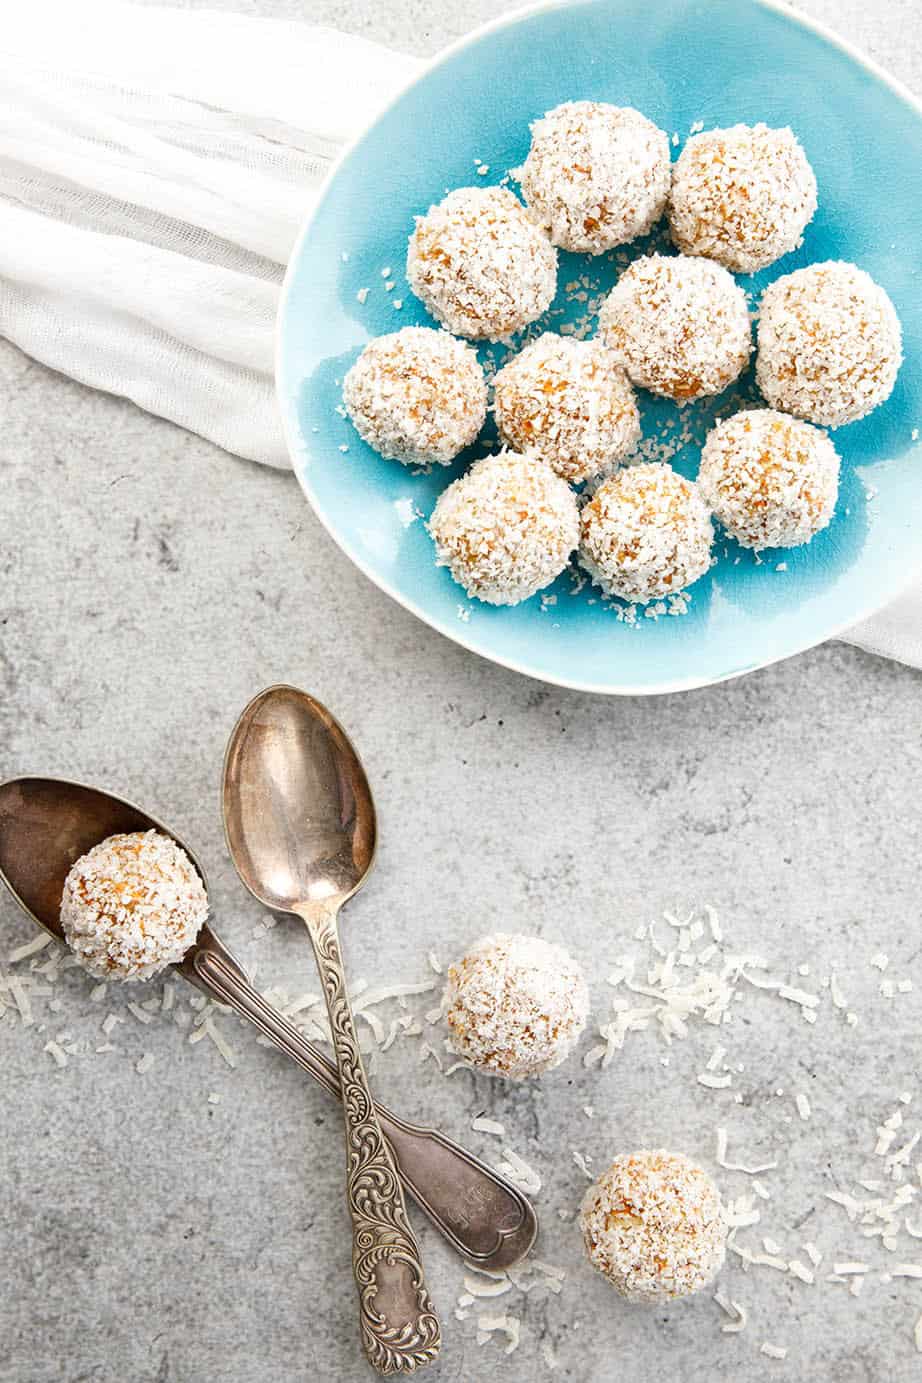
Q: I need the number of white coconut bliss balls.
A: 13